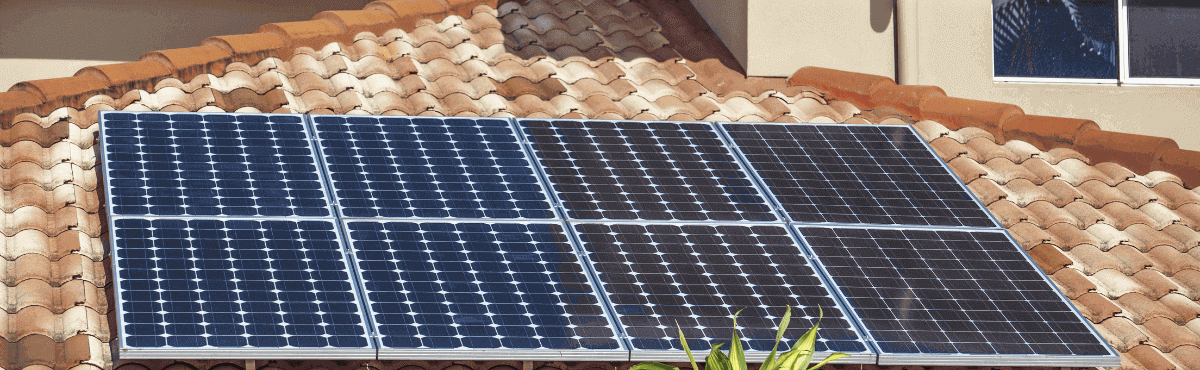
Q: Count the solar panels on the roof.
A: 8